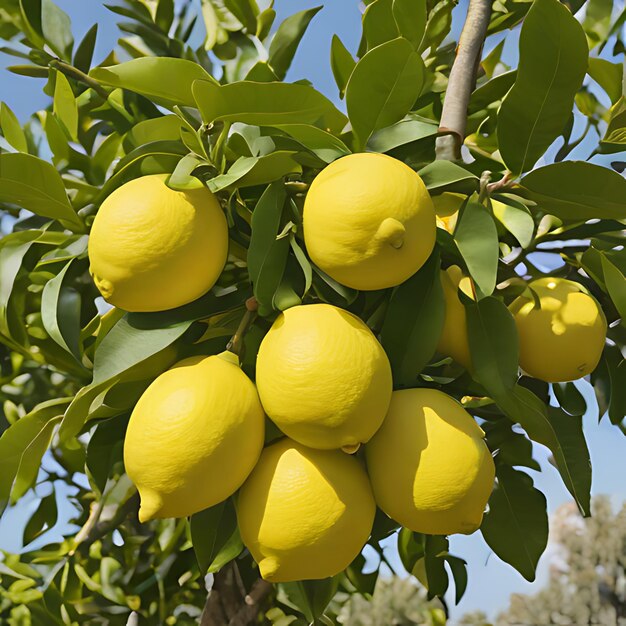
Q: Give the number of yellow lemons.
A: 8